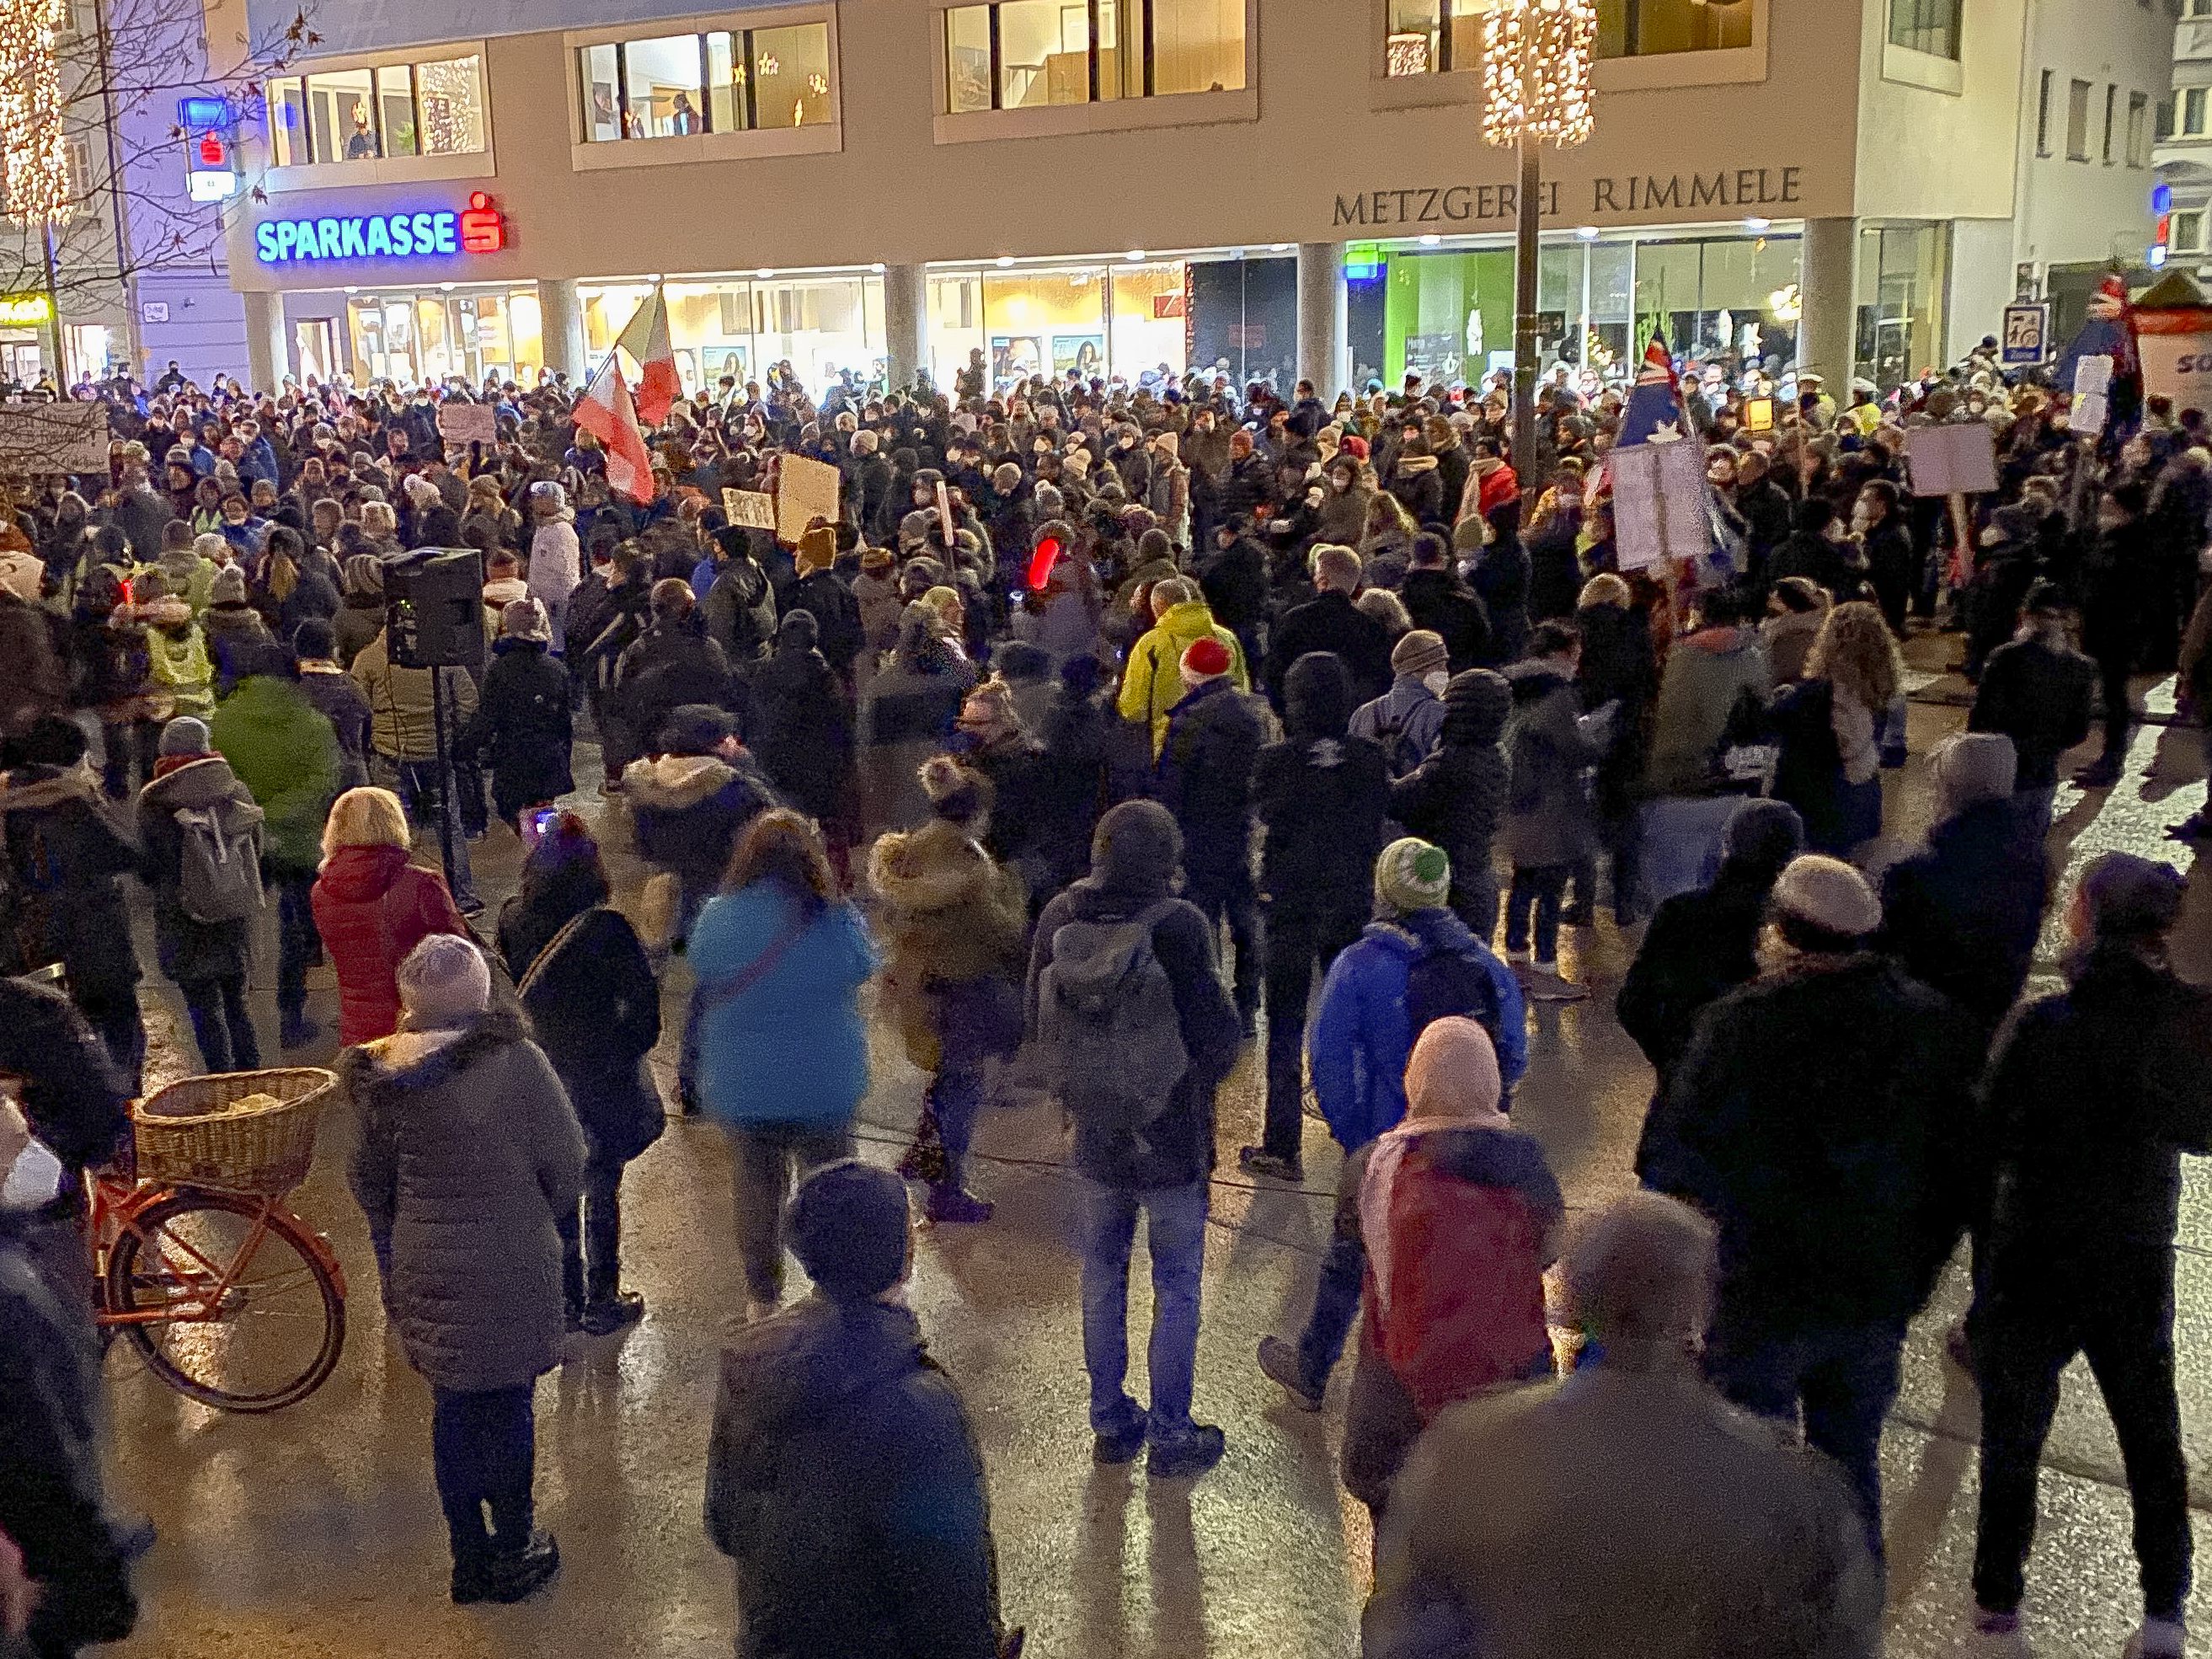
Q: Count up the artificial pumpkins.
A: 0